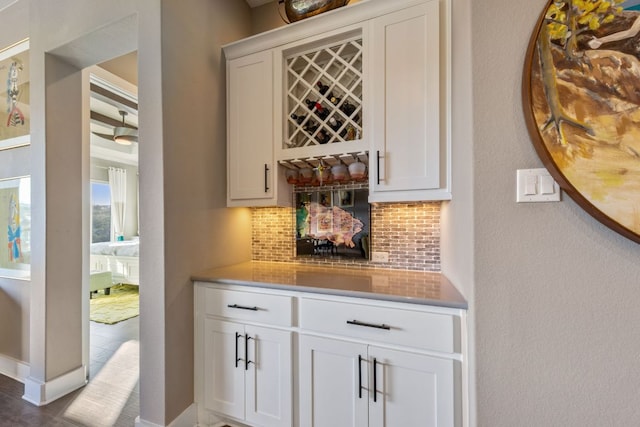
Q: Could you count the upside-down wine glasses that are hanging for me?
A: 5